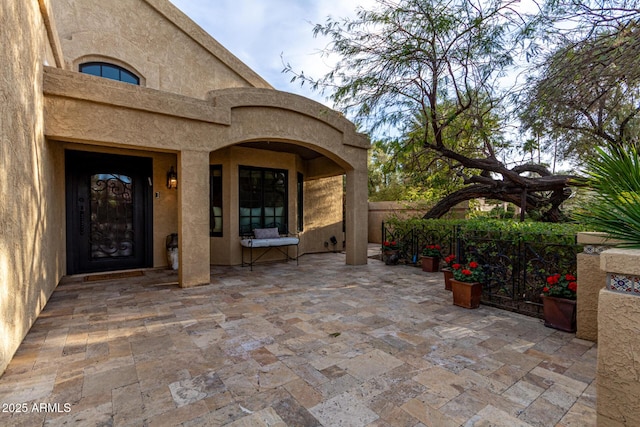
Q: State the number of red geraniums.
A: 5